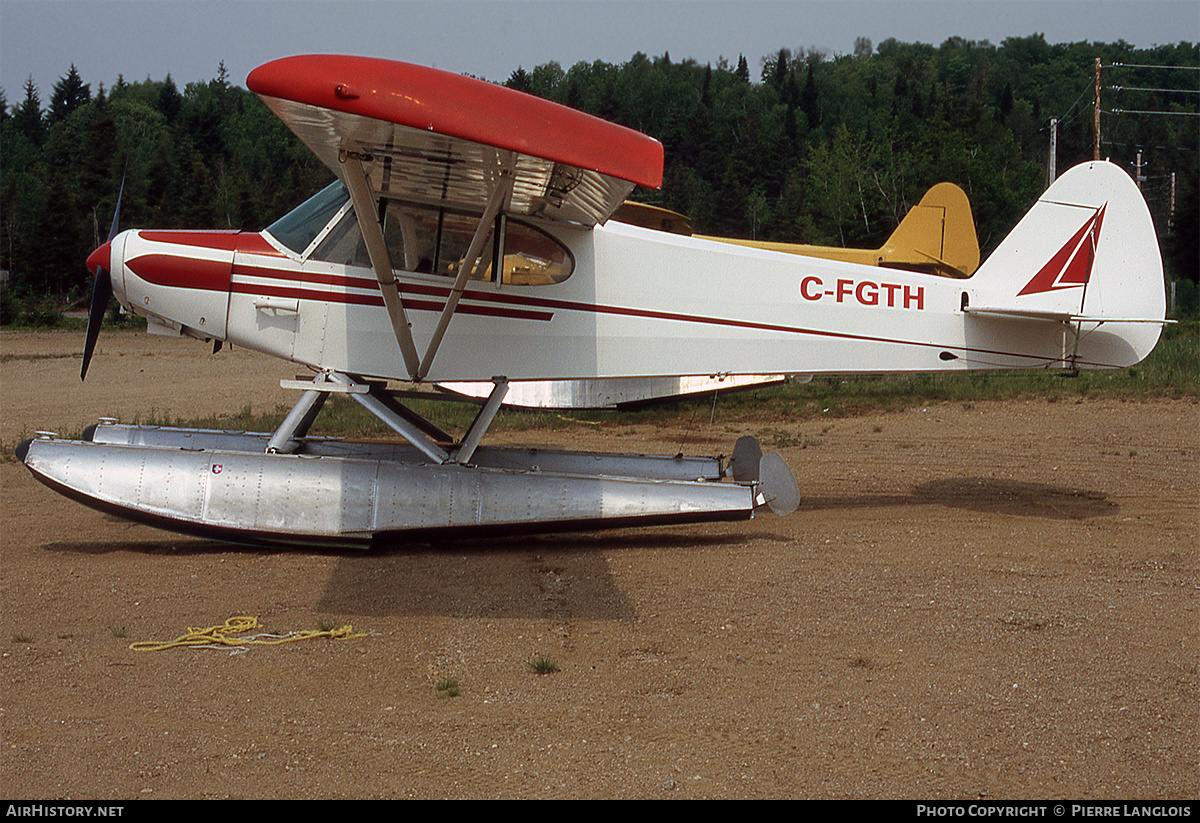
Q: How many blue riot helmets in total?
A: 0